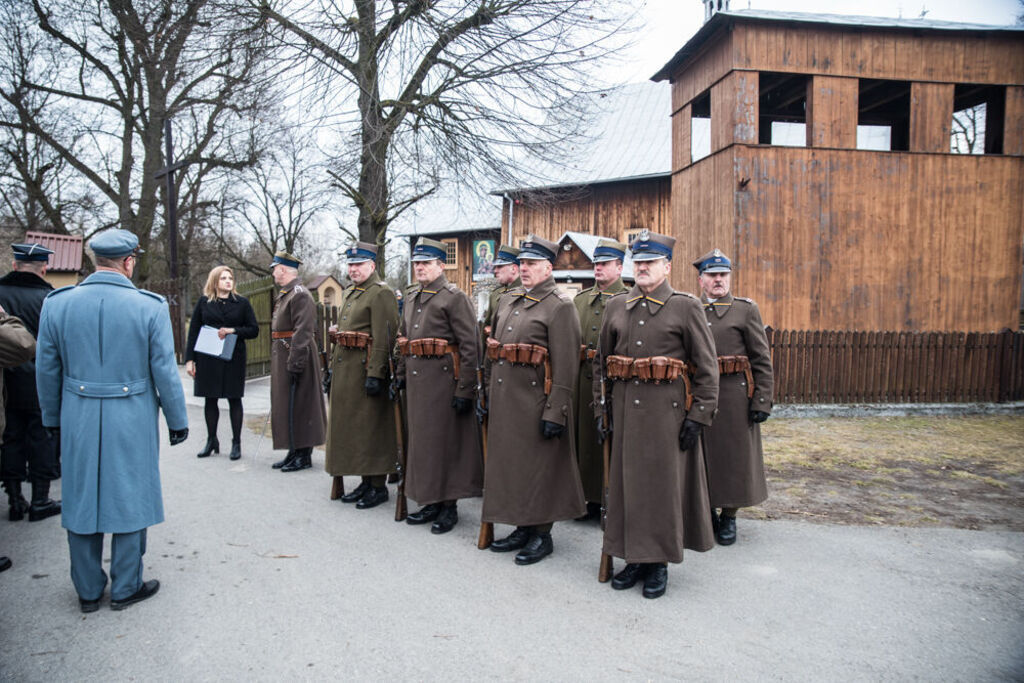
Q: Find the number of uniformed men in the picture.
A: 10